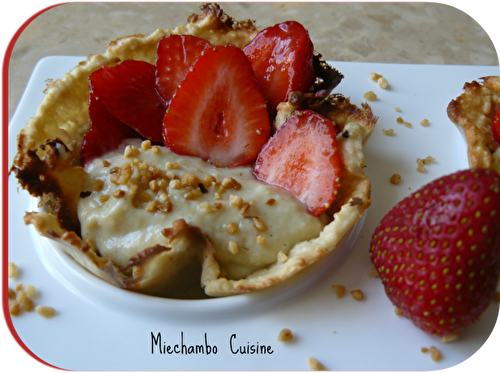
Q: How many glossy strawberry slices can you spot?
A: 6